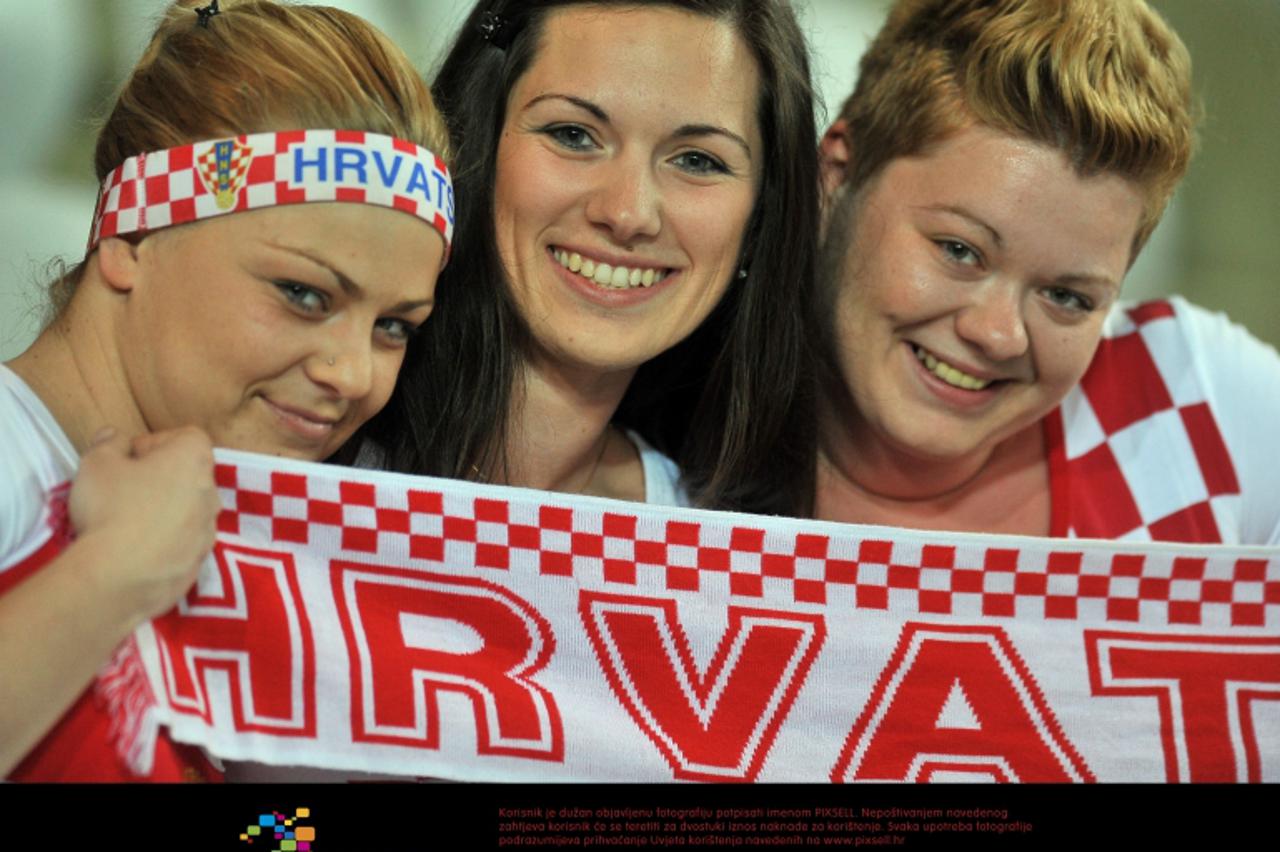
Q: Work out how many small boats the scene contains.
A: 0